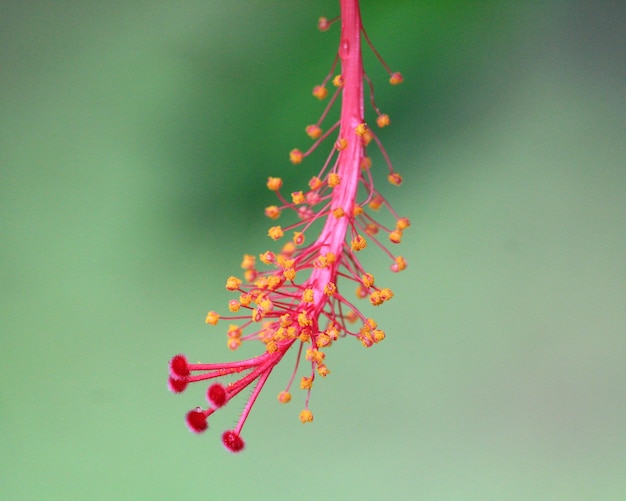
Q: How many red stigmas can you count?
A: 5